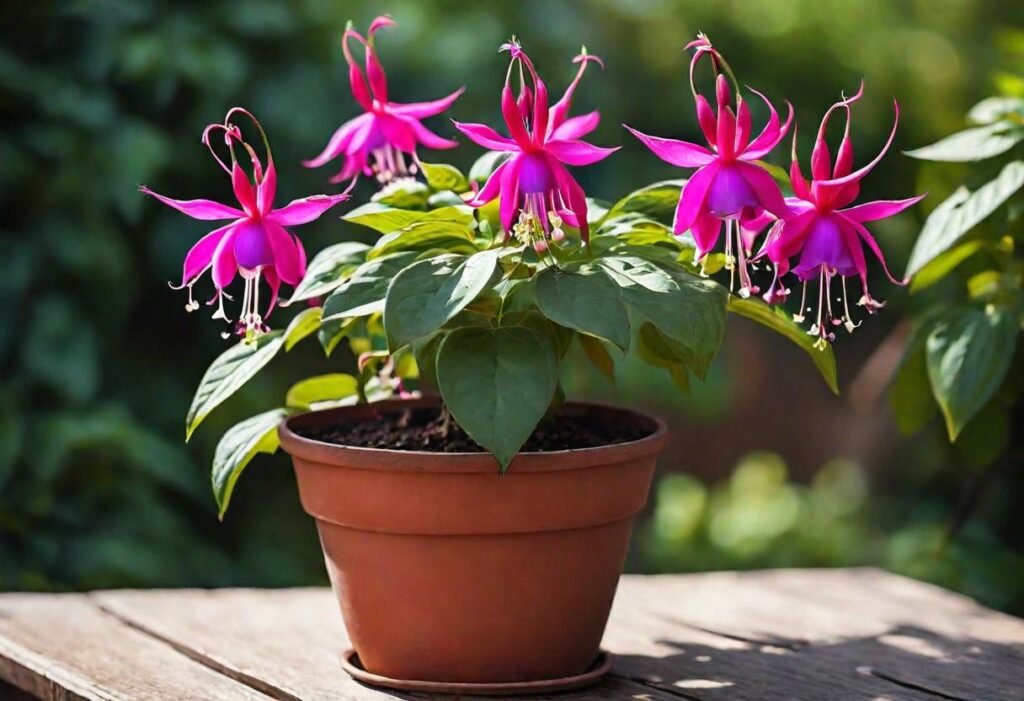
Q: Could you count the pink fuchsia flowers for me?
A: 5